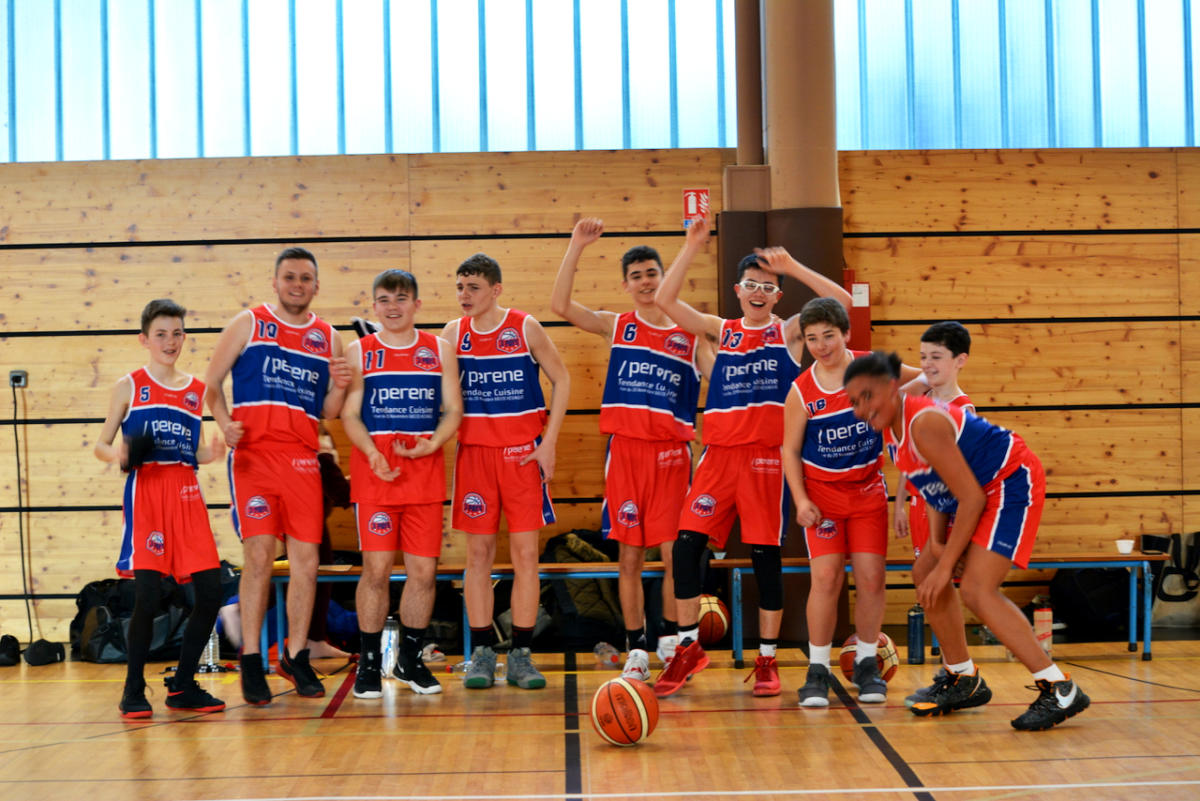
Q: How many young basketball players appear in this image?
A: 9